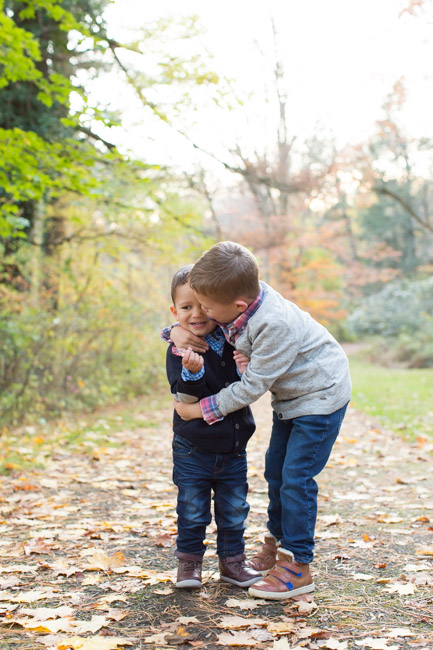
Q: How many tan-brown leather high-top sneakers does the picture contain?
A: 2